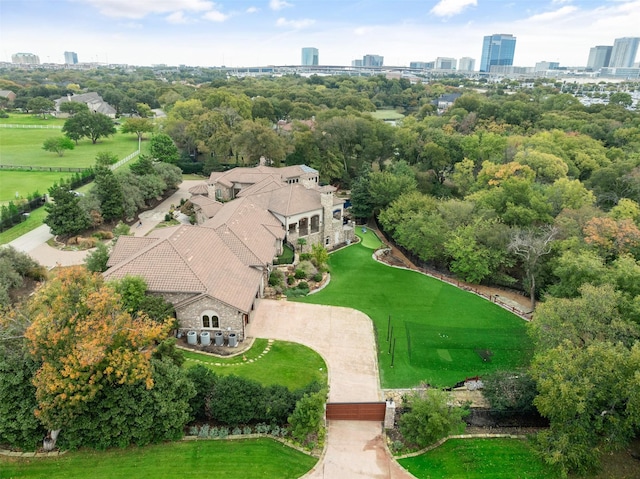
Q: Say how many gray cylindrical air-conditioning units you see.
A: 4